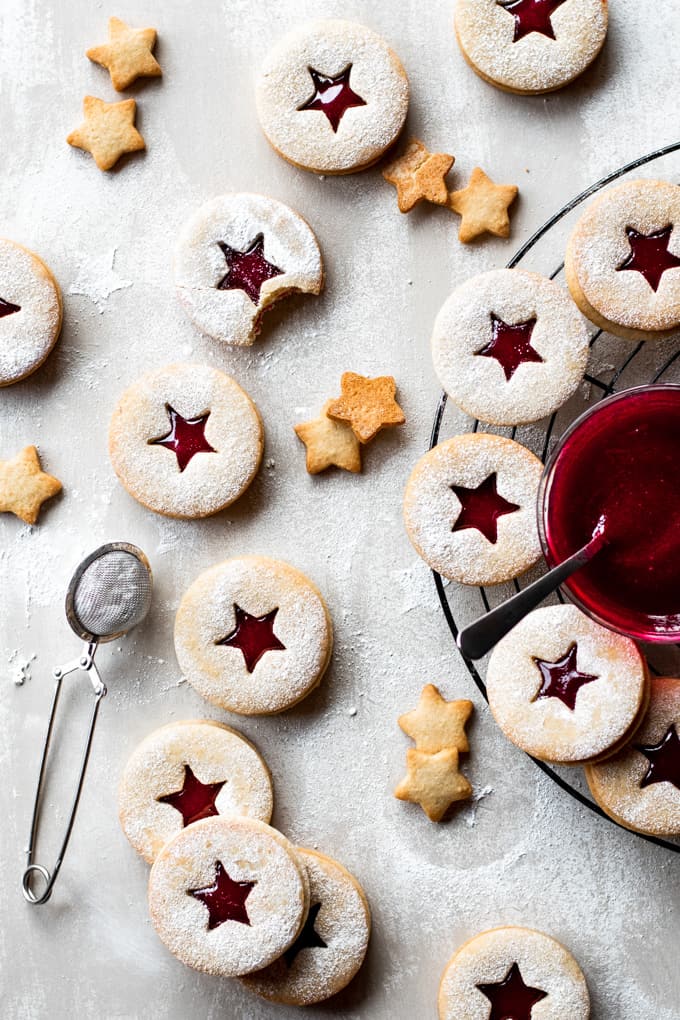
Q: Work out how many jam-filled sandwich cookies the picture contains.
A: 15